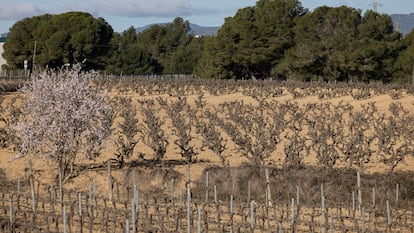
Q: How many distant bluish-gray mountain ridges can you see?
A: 2